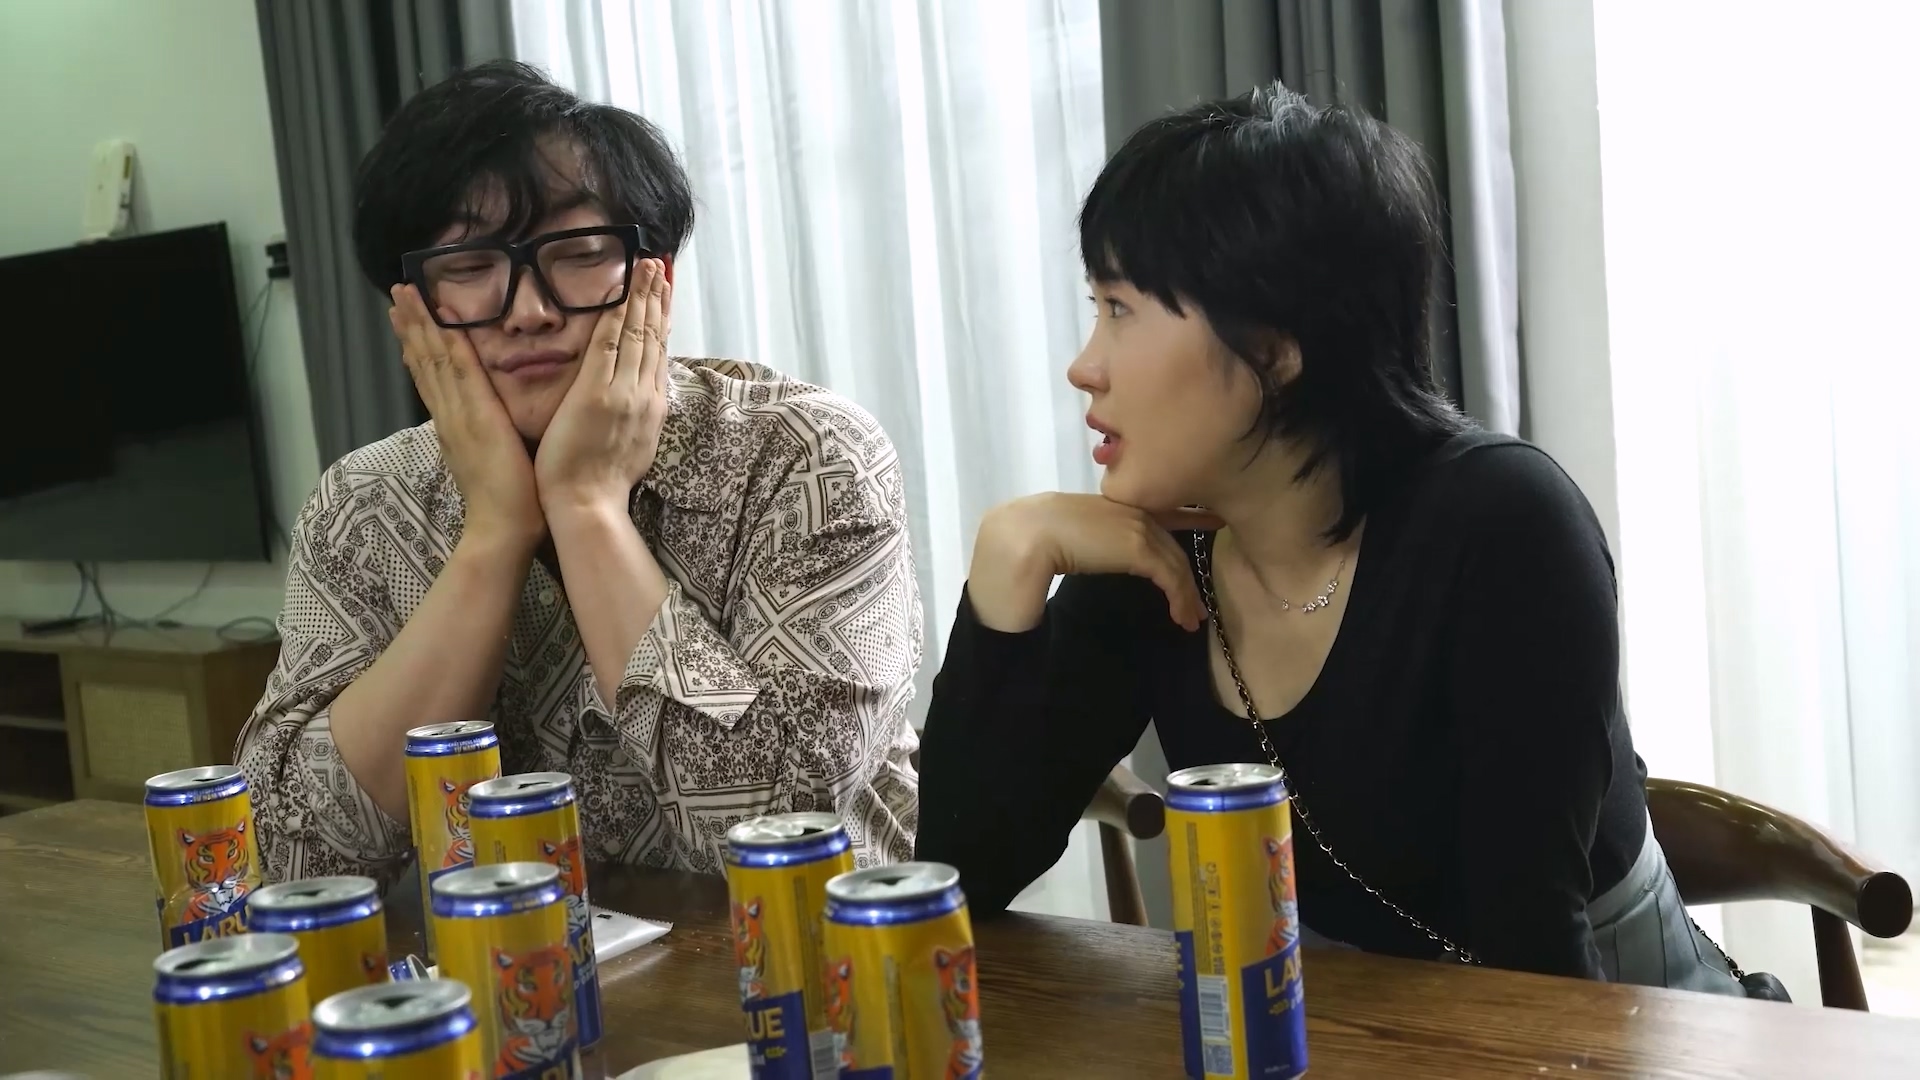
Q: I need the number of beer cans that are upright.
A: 10